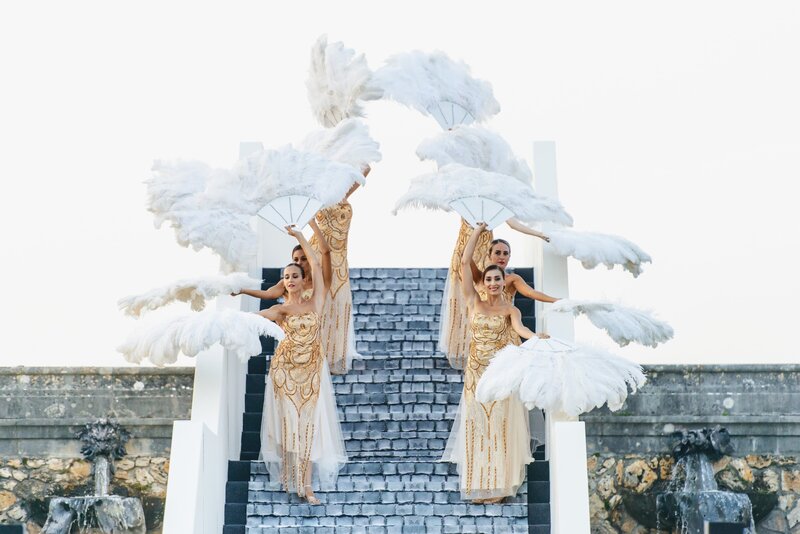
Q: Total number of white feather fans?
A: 12